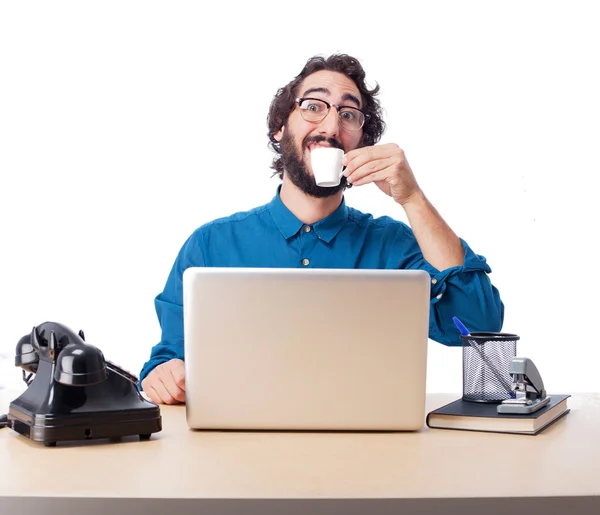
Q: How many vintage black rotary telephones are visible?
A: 1